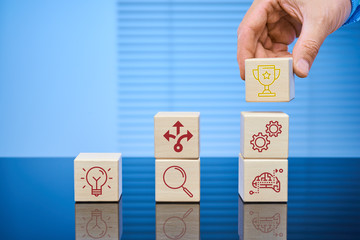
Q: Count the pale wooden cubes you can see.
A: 6